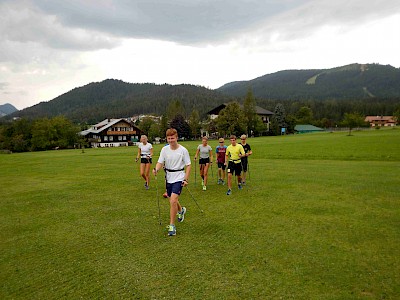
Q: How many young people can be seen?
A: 6